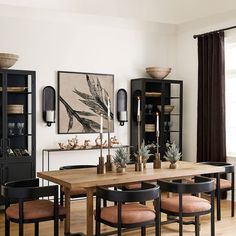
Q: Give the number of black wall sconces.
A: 2